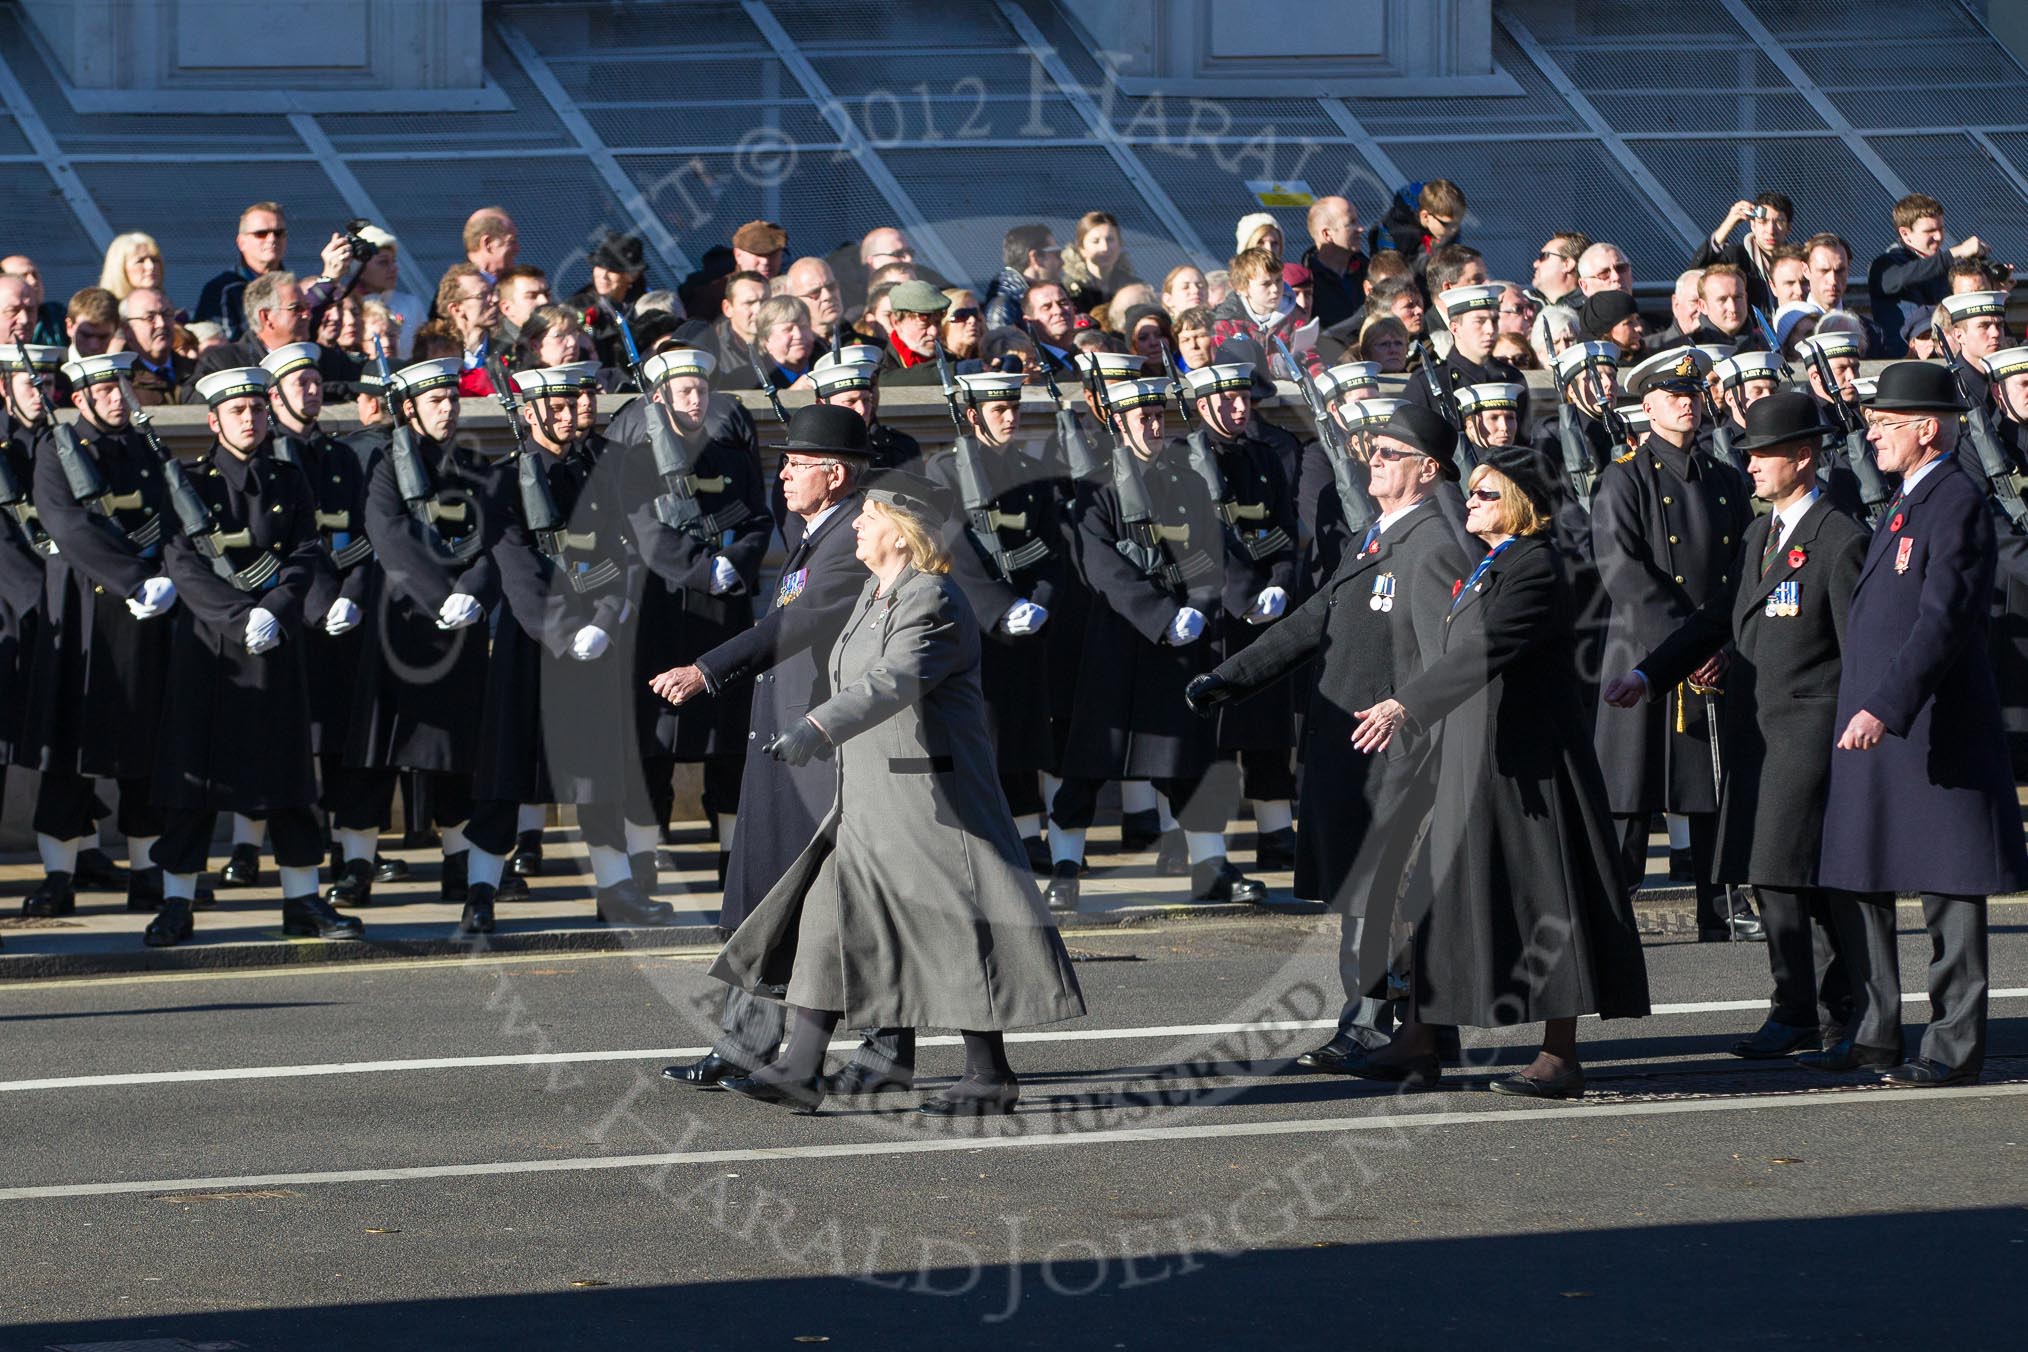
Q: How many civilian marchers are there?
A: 6